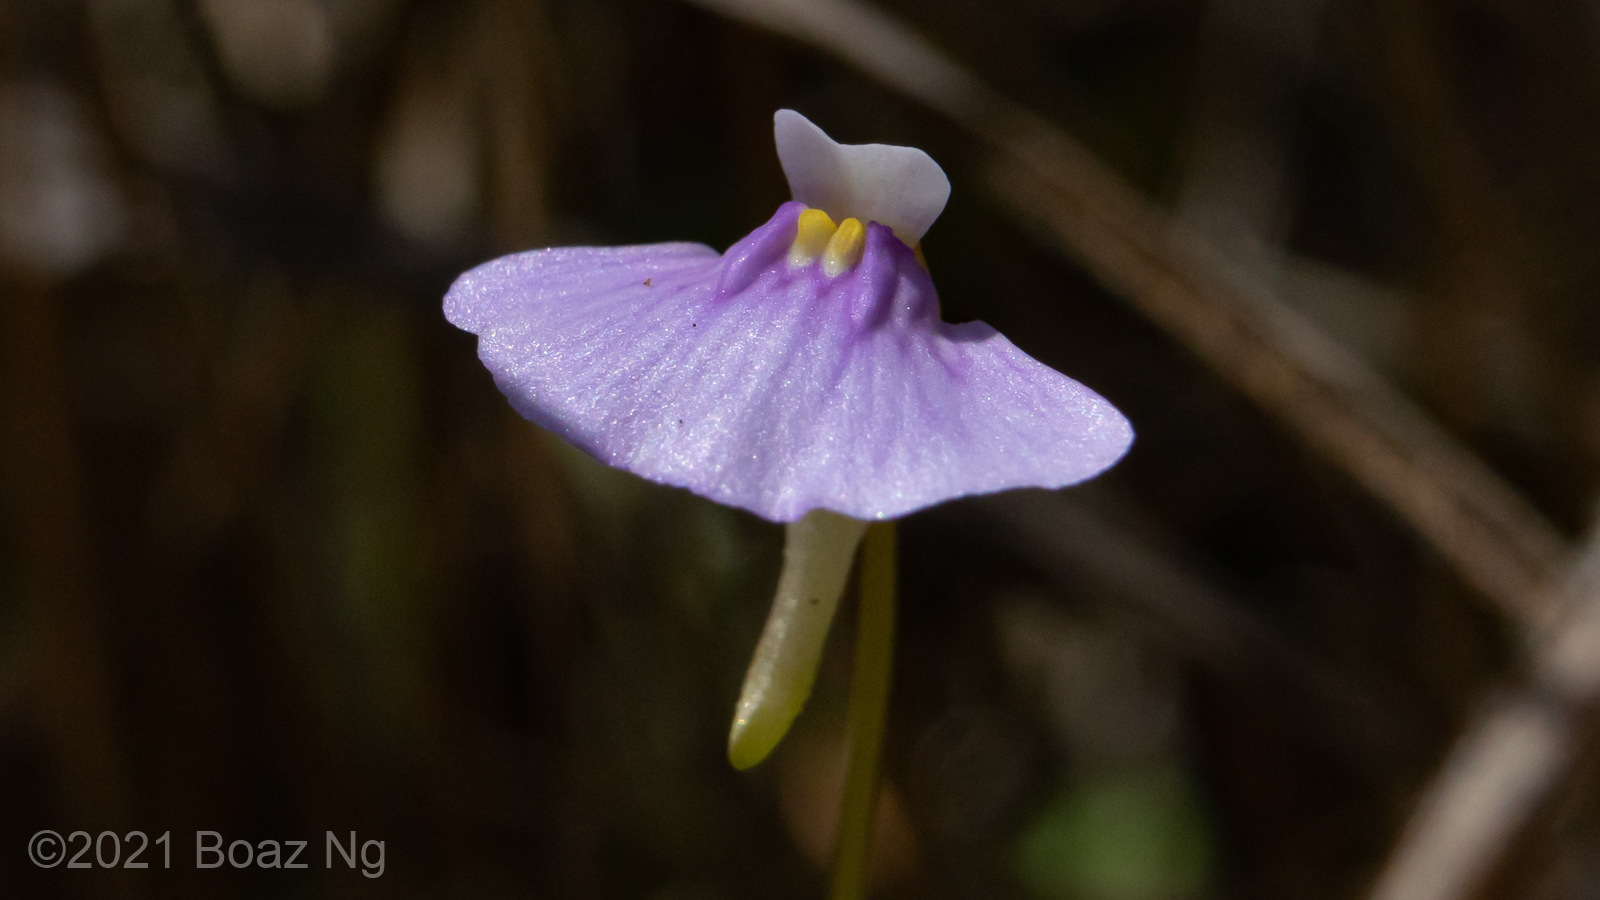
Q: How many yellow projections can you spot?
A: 2